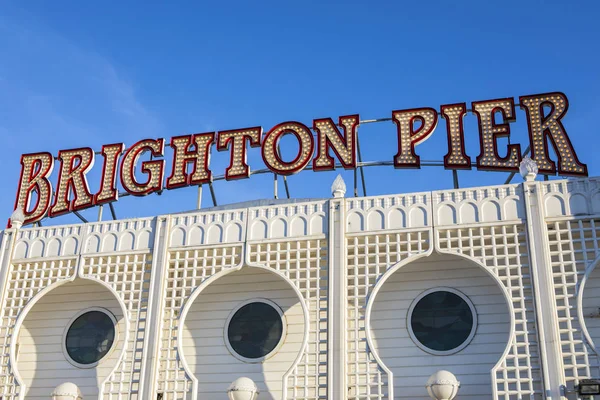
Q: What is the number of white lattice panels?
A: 7